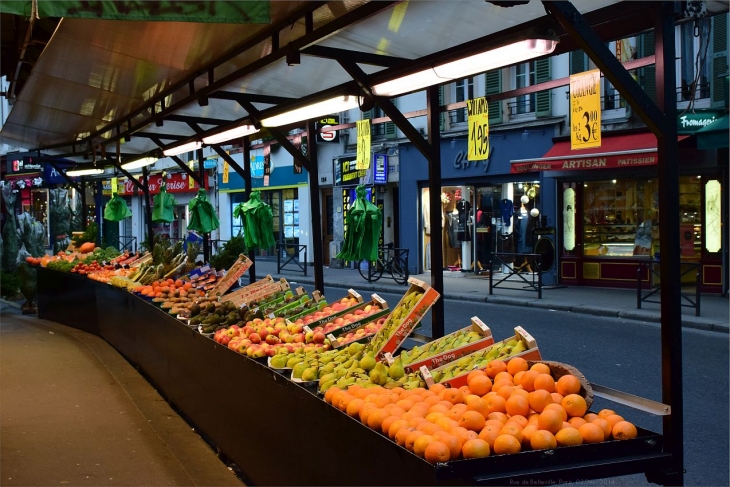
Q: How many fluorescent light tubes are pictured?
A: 6